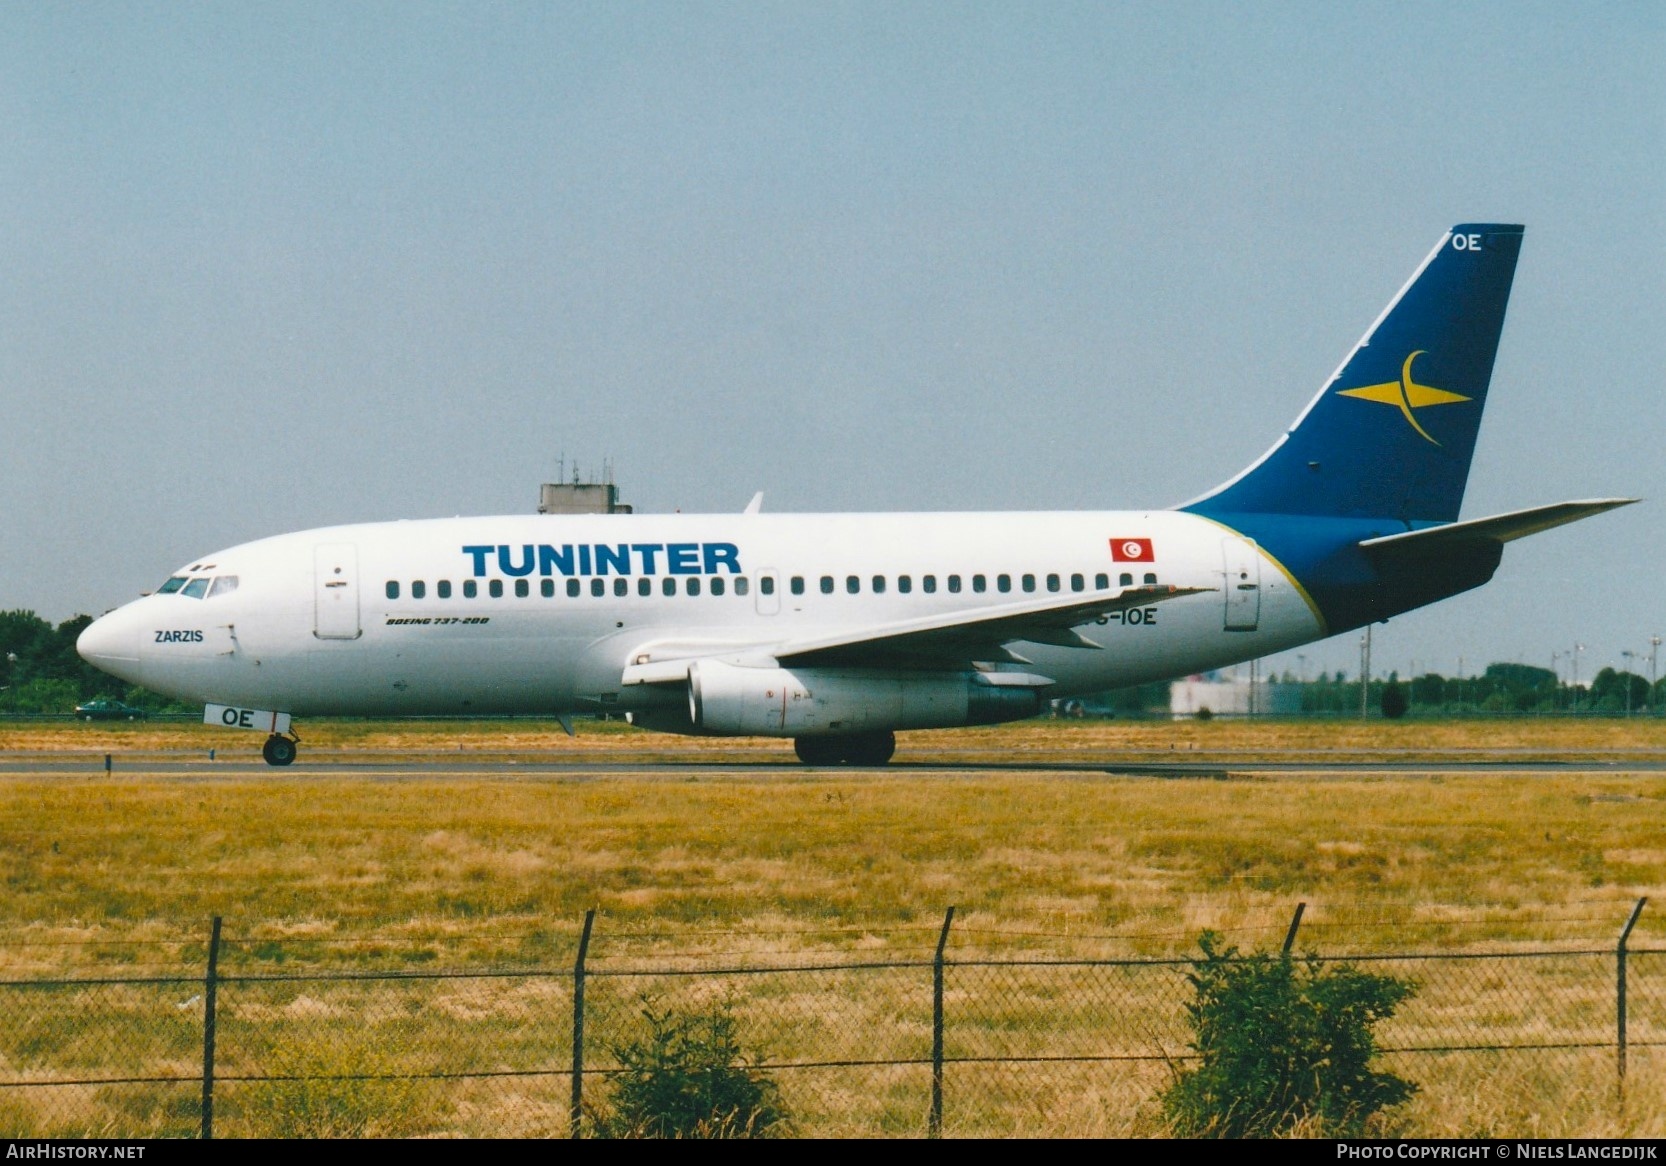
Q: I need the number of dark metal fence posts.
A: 5